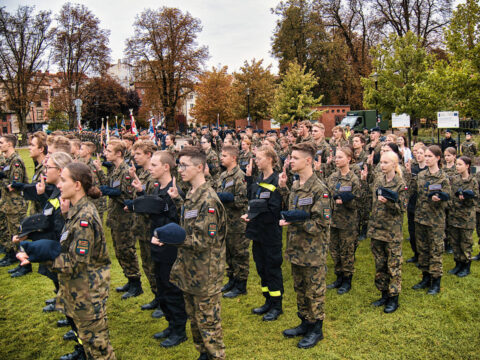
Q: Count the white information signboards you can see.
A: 2